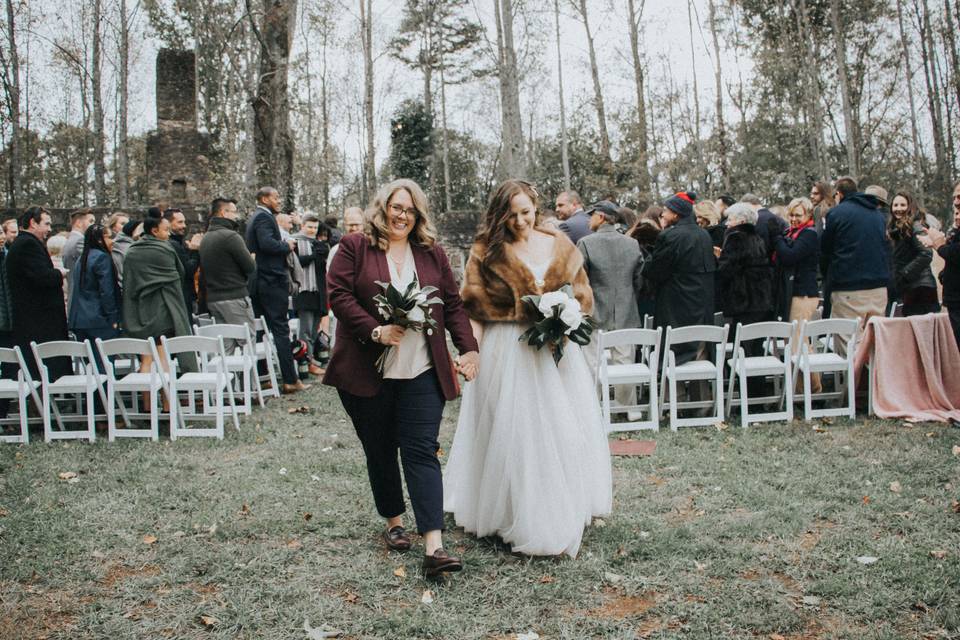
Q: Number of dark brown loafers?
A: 2